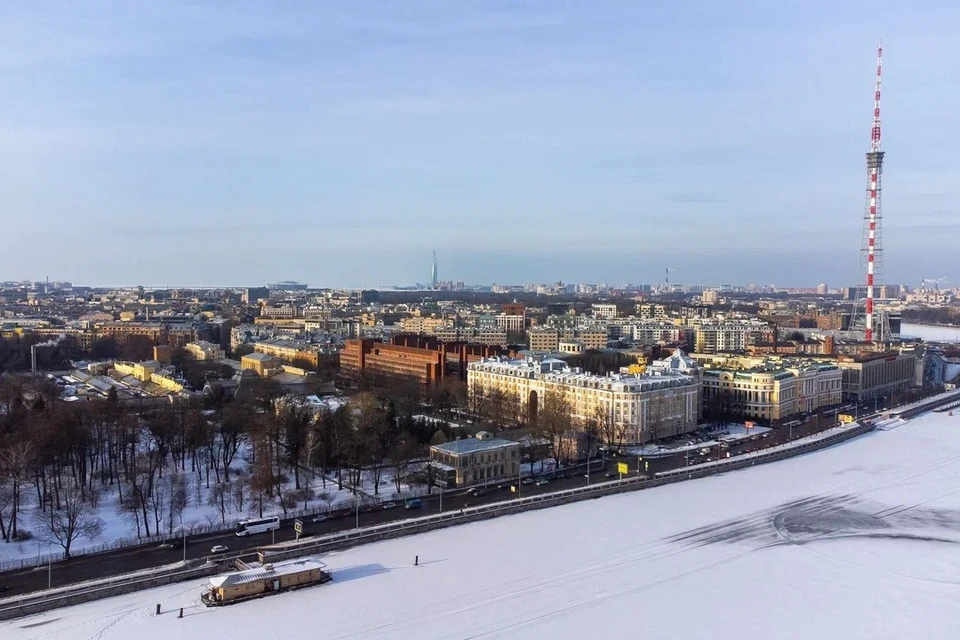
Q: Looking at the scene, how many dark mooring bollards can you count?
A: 3